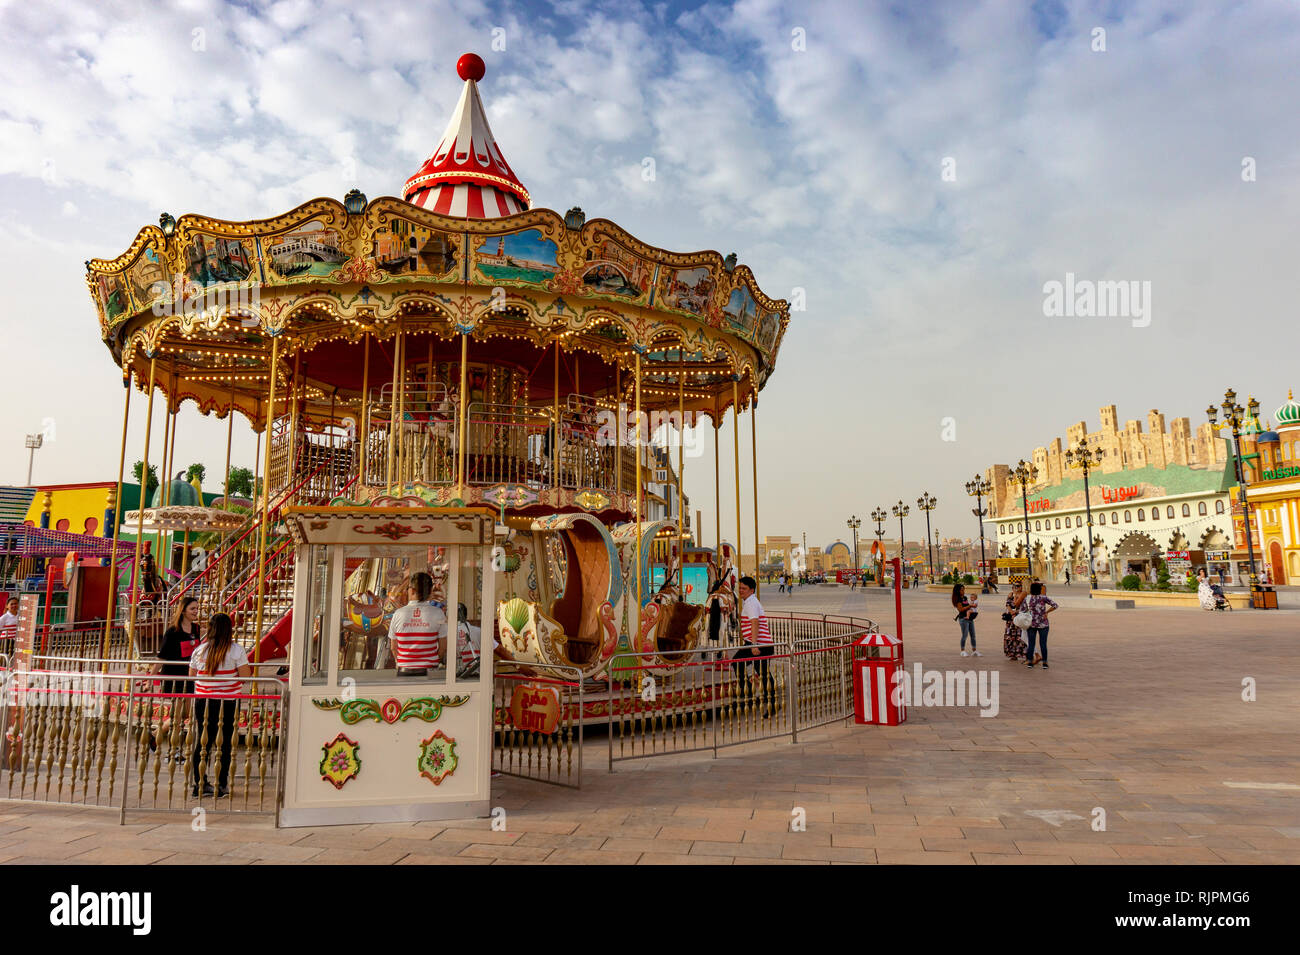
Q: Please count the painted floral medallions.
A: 2